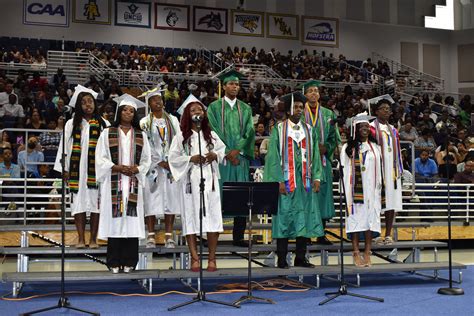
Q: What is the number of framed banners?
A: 8